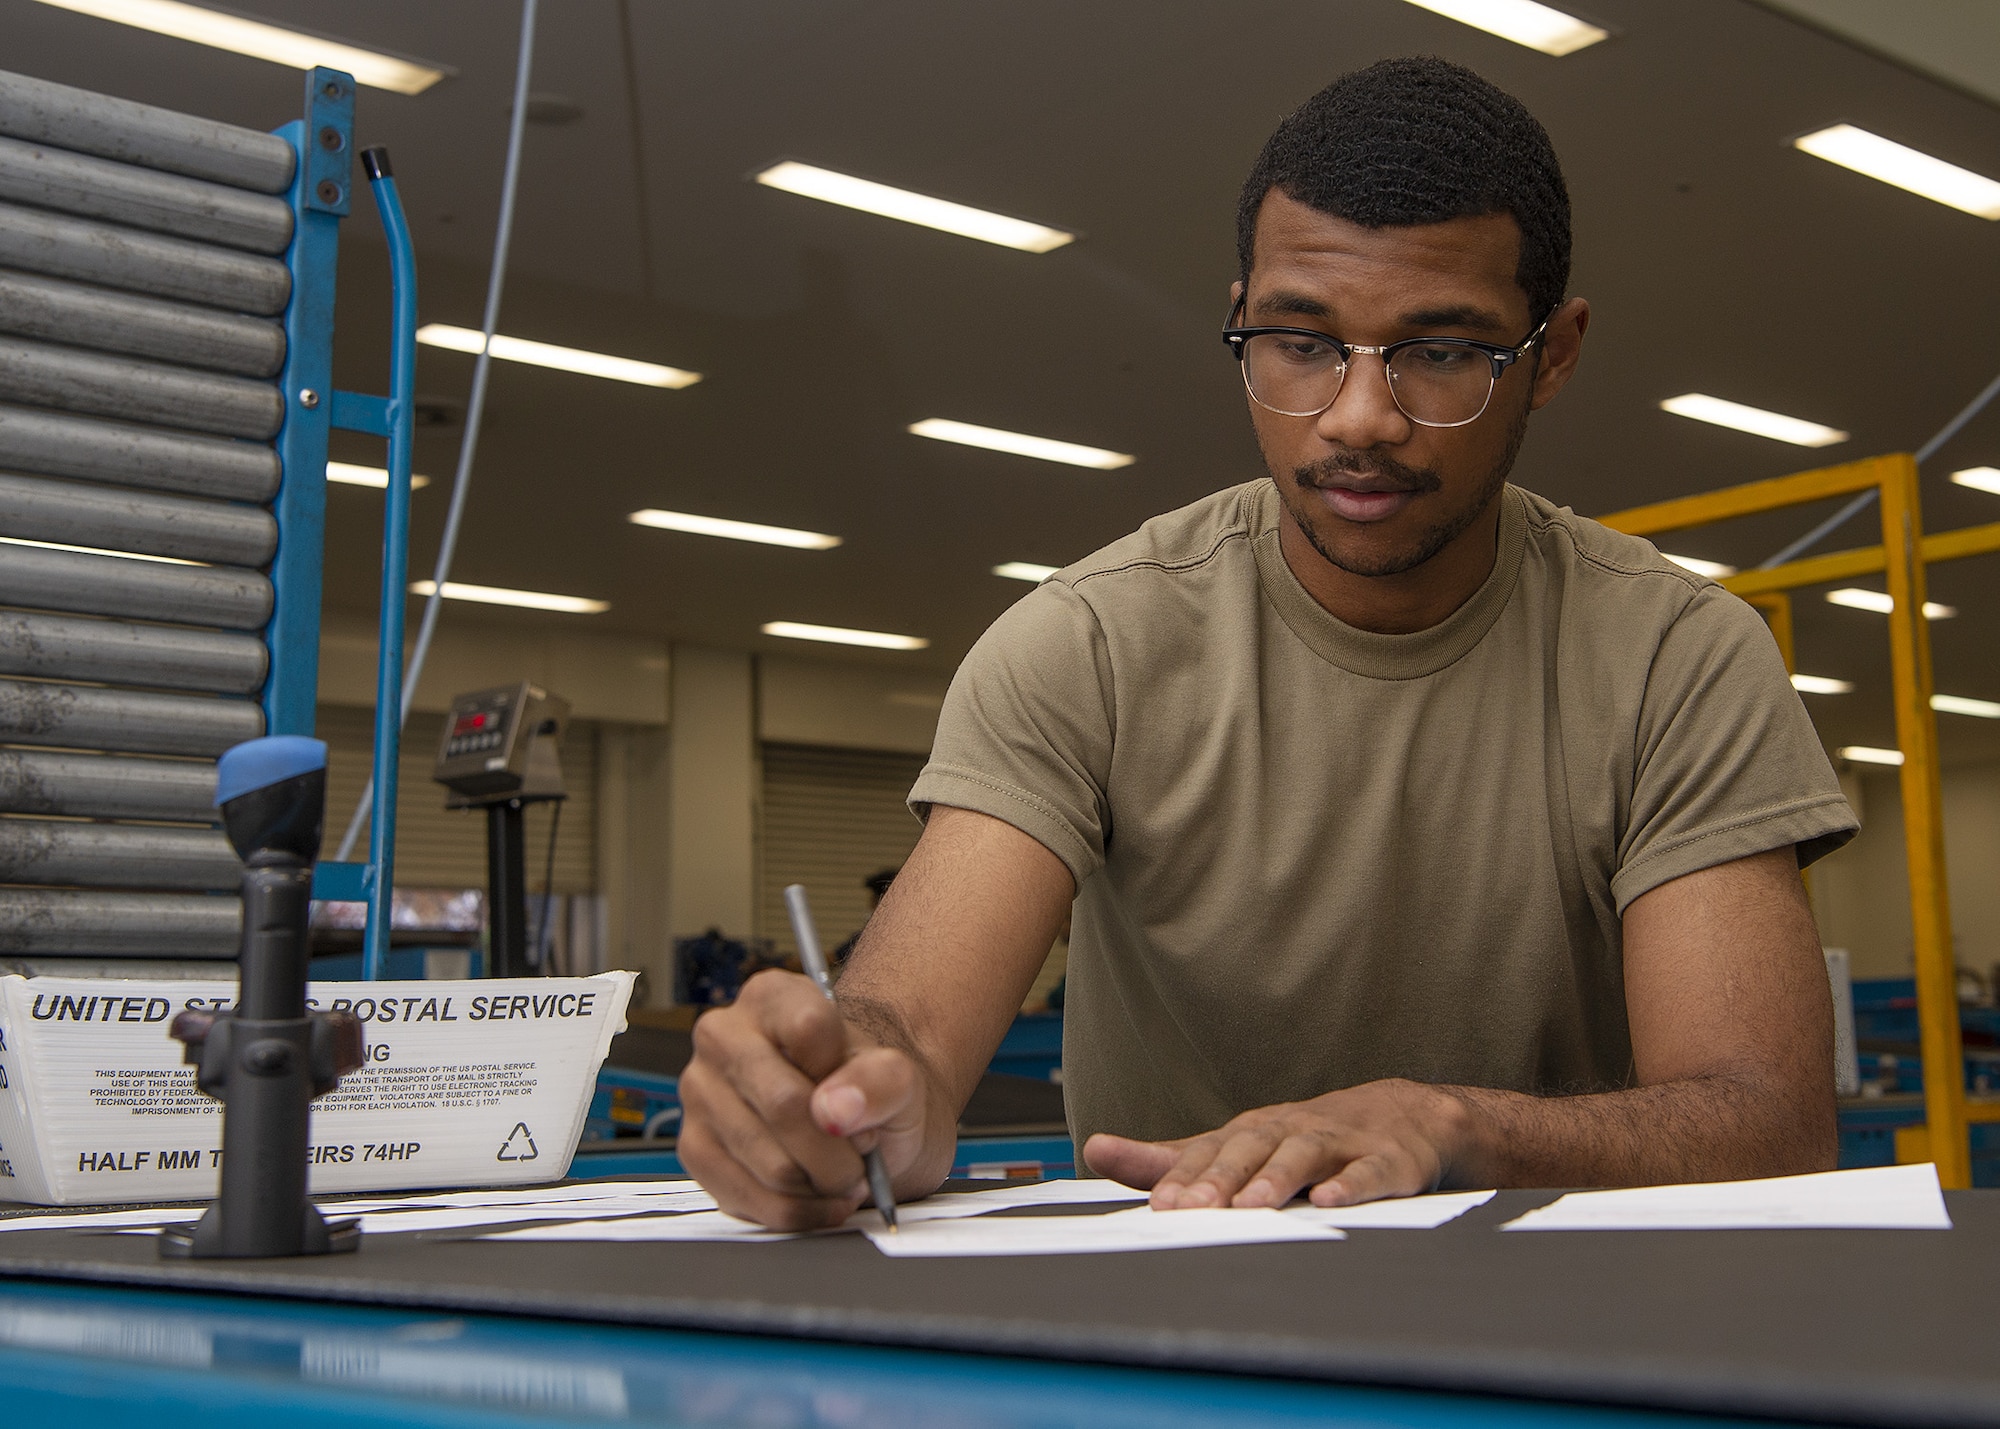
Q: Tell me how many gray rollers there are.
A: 14